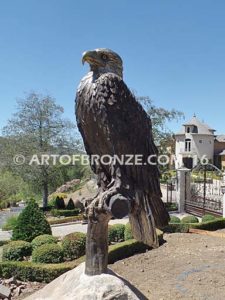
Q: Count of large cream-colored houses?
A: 1